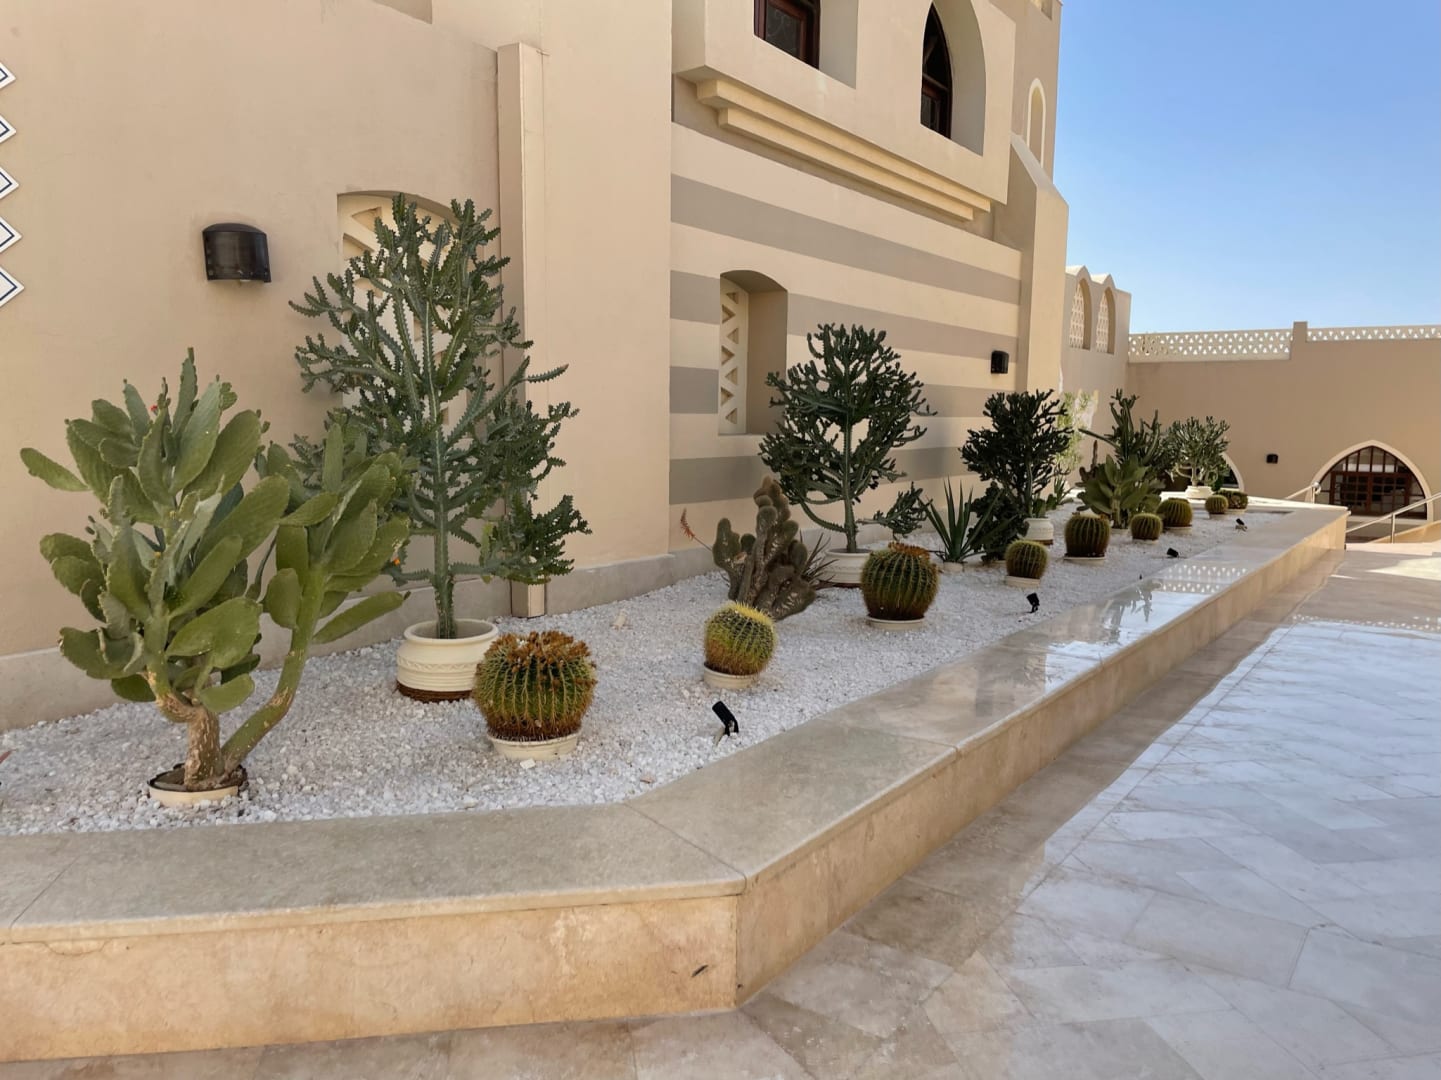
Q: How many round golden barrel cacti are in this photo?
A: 9